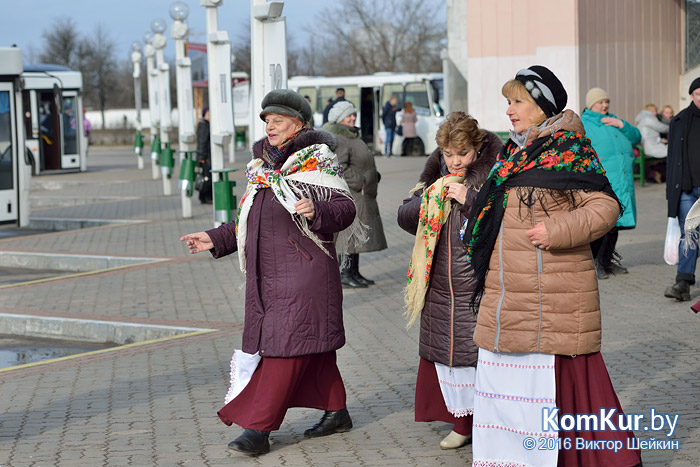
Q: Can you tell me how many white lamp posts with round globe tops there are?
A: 4